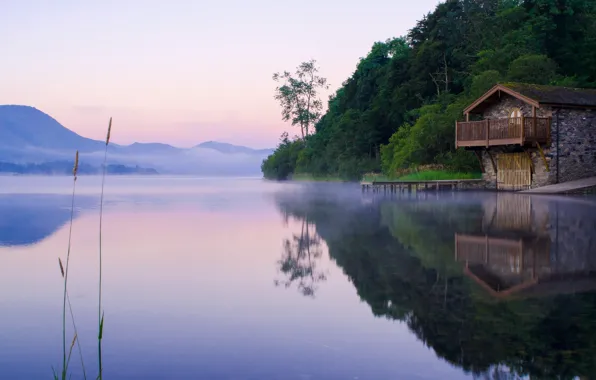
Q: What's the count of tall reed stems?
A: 2